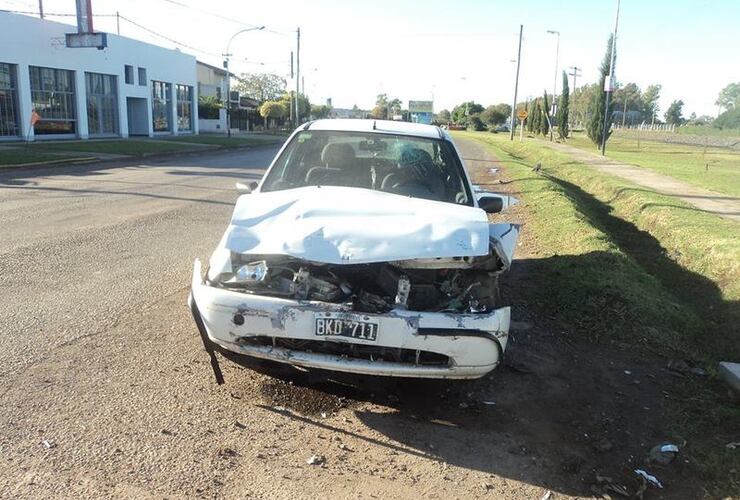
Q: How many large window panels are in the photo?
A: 5